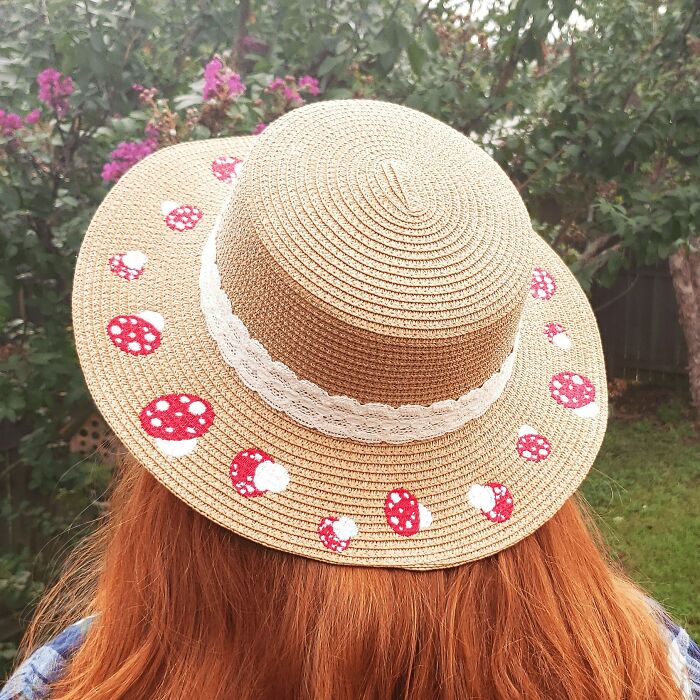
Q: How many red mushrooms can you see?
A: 13